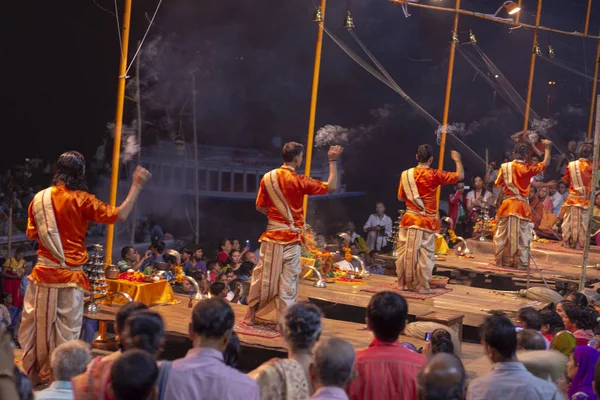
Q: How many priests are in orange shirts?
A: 5